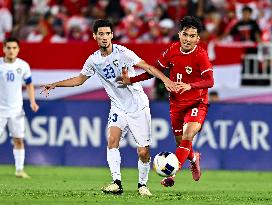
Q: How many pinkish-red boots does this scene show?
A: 2